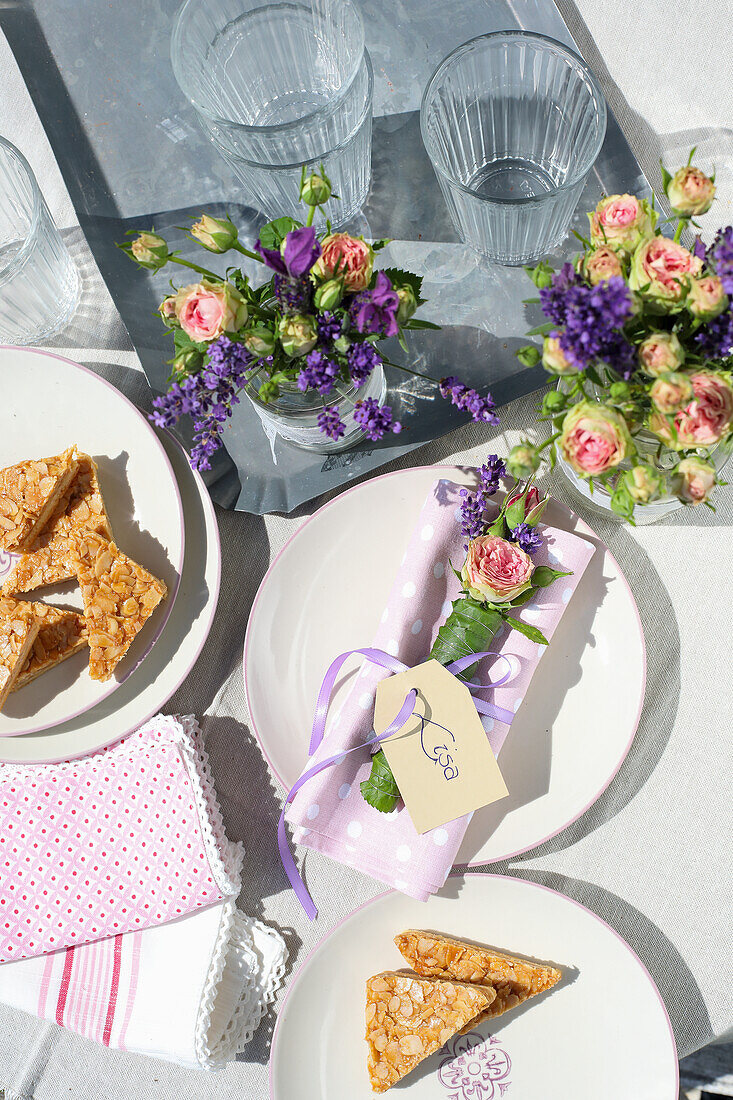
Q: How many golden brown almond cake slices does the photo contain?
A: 7